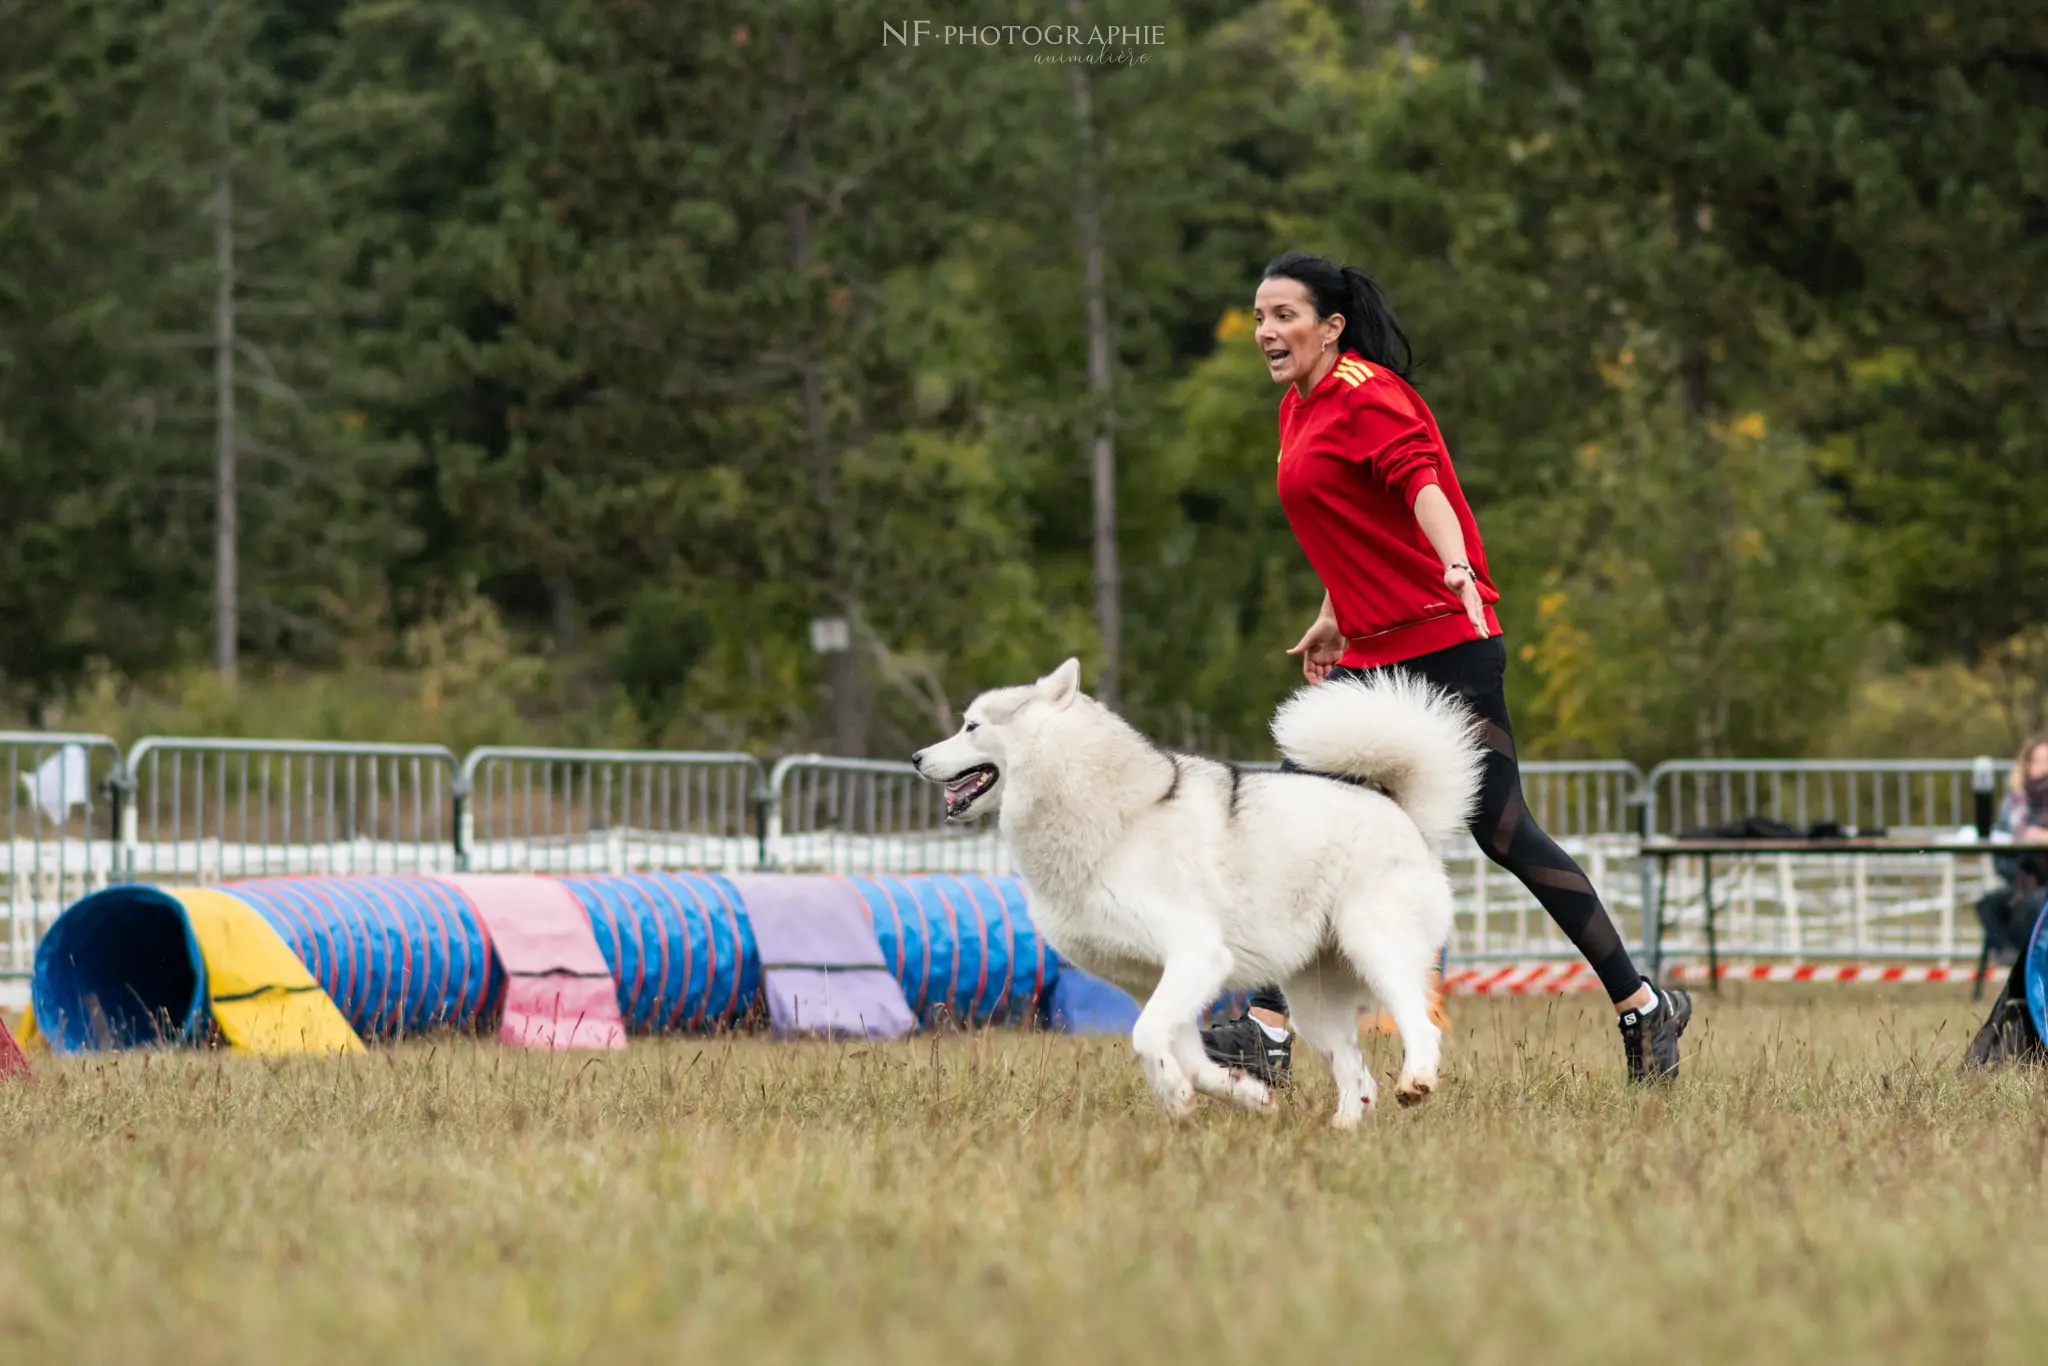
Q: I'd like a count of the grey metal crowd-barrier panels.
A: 6